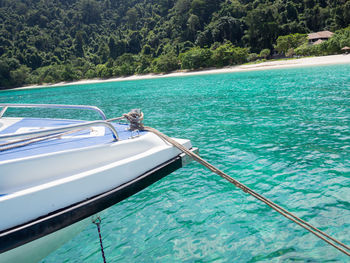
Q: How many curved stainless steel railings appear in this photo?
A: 2